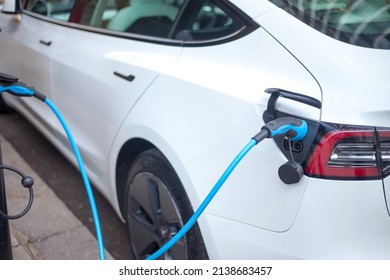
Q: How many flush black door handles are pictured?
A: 2